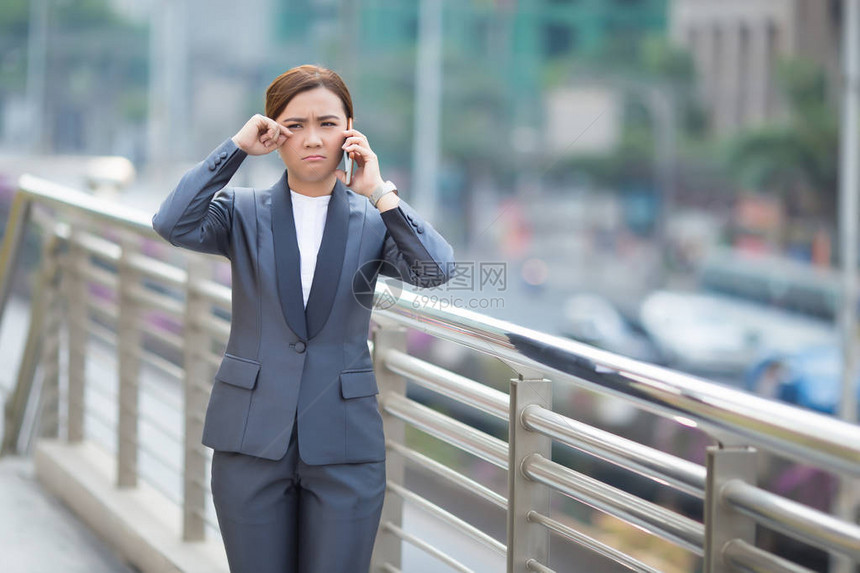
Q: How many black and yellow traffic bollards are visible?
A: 0